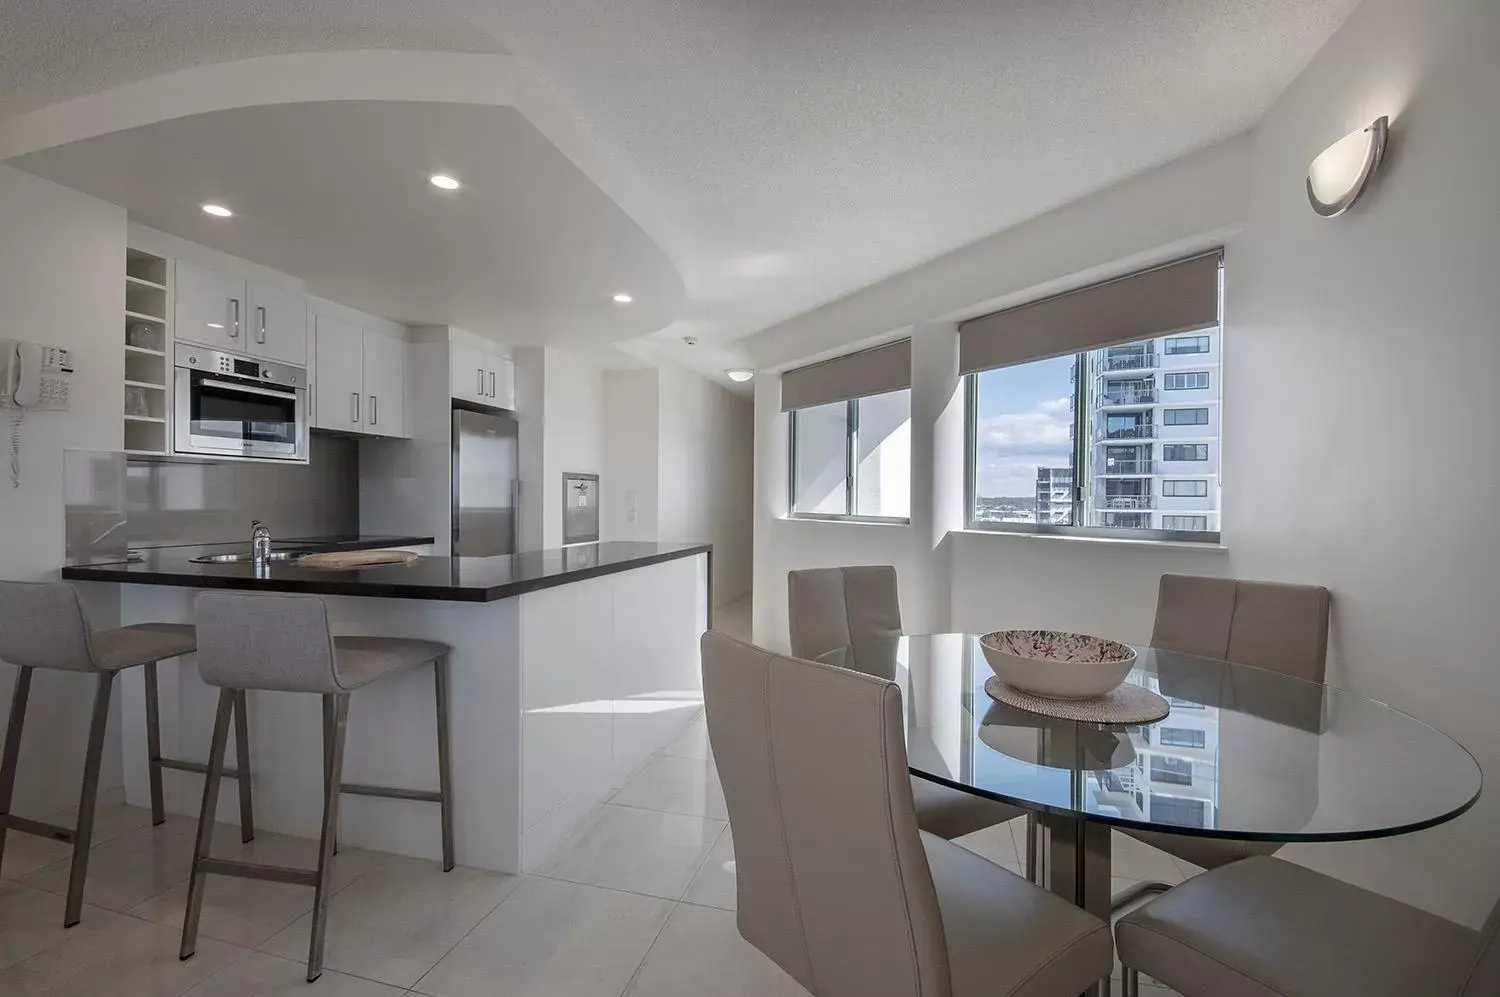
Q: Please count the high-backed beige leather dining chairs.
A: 4